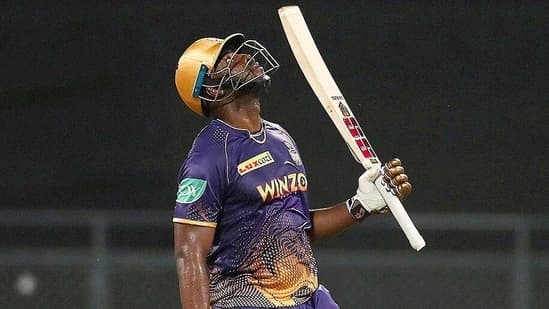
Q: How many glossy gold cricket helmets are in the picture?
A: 1